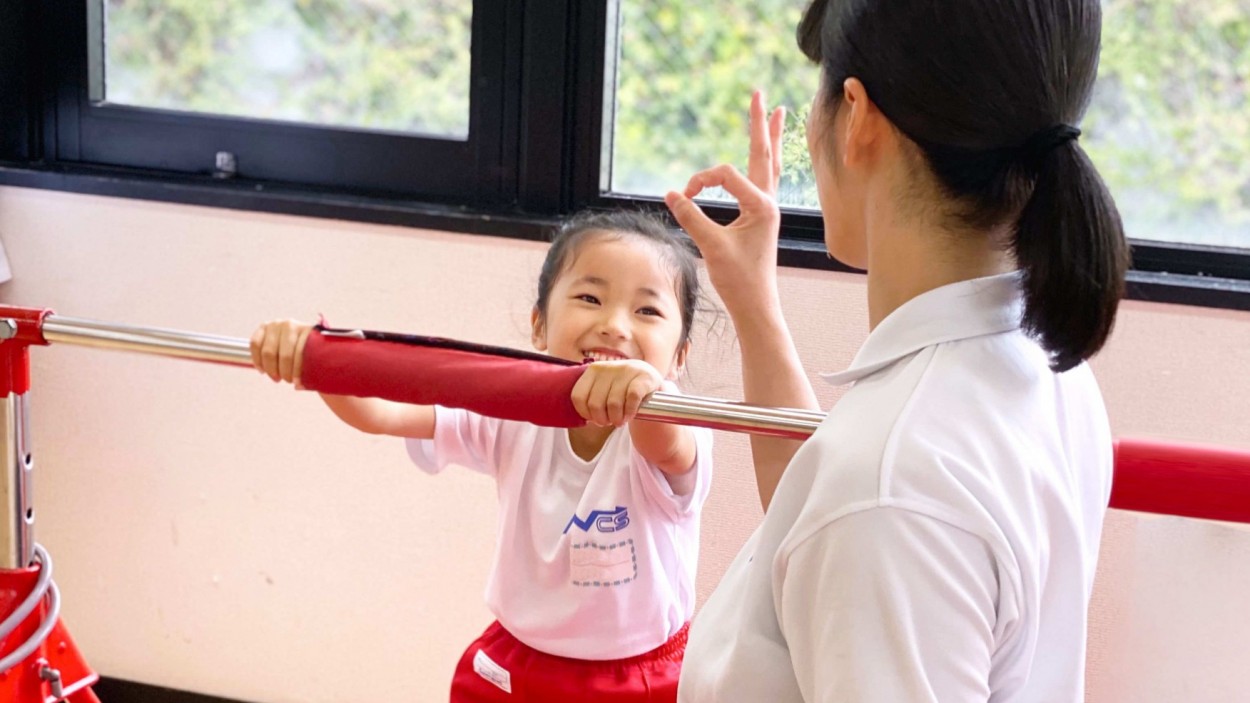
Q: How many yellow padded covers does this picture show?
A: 0